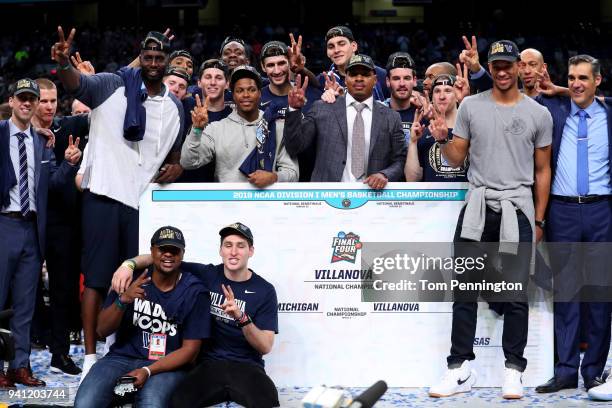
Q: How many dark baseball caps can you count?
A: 15